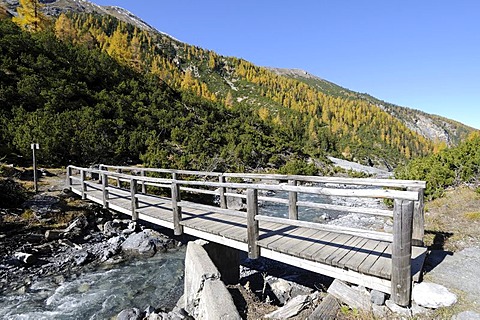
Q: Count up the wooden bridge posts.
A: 14